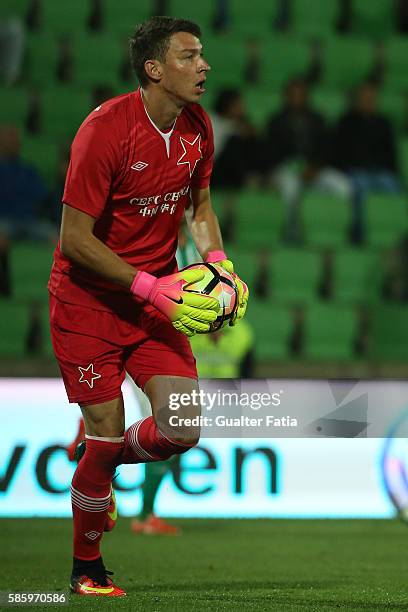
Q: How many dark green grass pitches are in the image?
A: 1